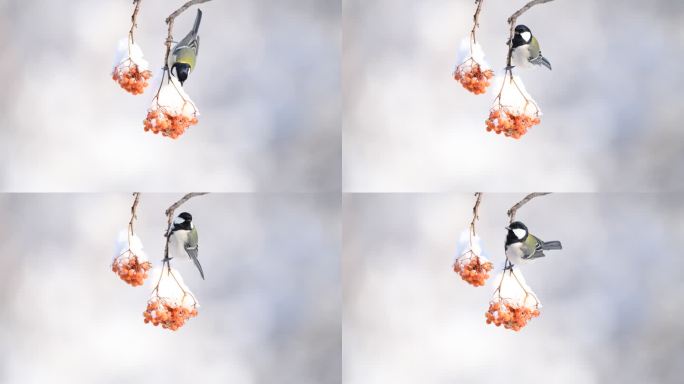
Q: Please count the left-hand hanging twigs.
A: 4